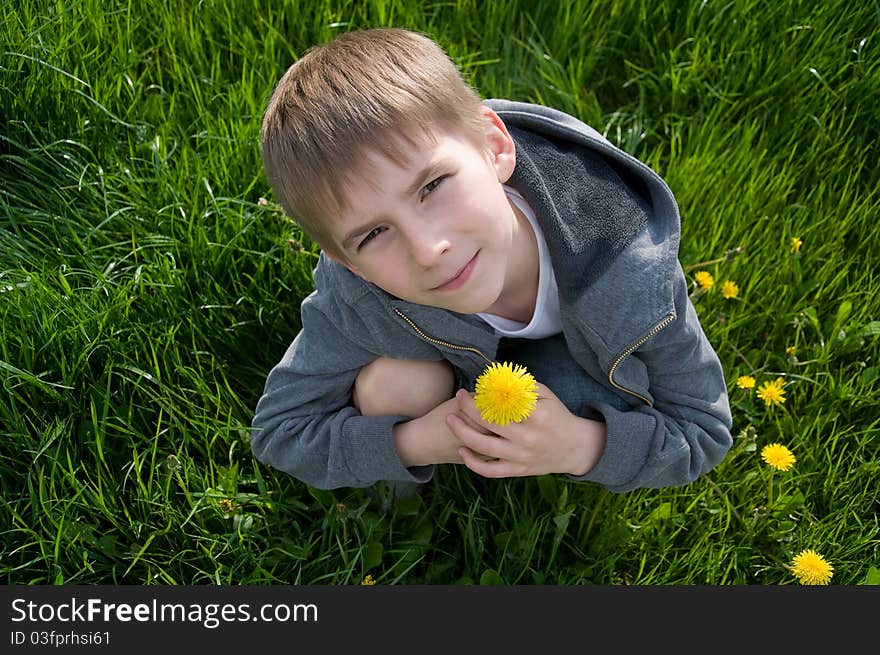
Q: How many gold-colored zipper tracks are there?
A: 2